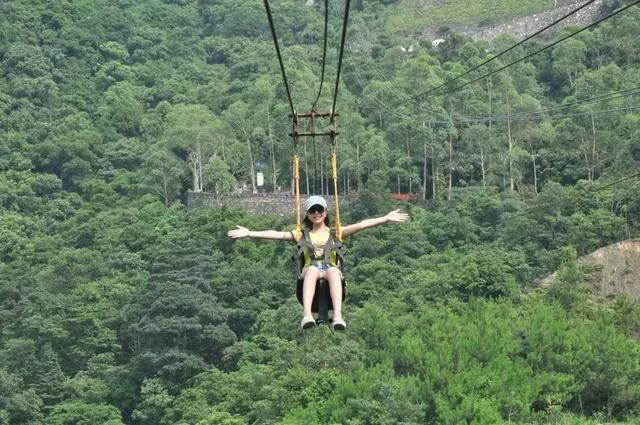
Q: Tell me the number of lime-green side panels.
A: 2